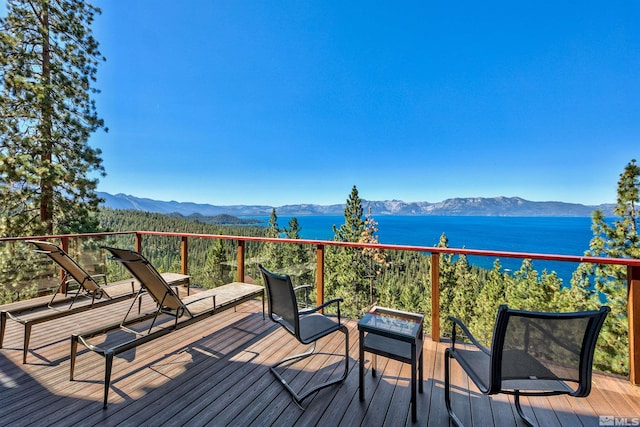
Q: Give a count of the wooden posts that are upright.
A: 7